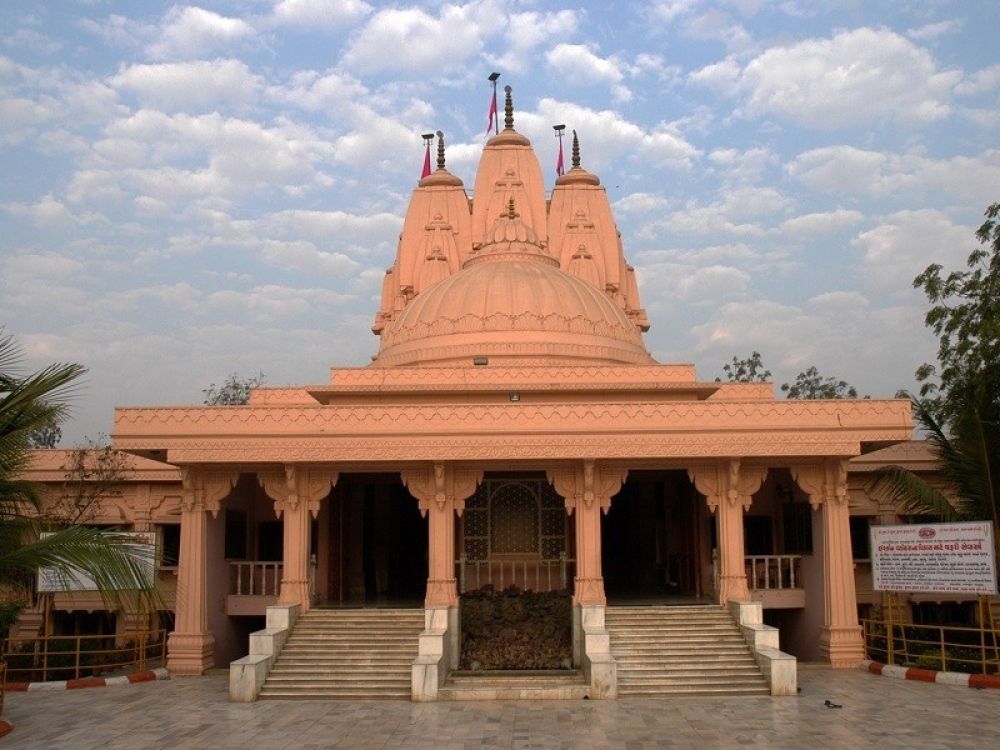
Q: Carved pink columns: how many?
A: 6